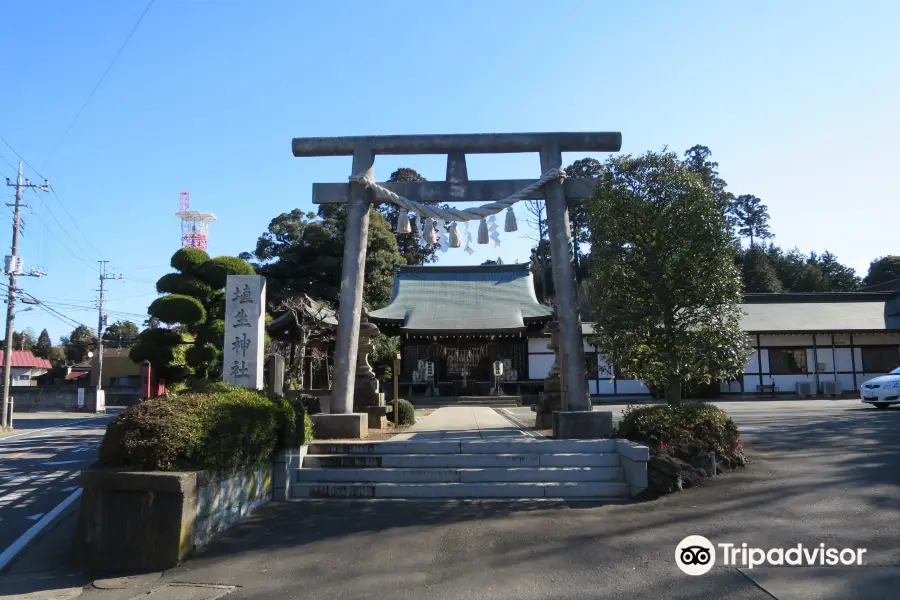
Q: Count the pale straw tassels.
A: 5